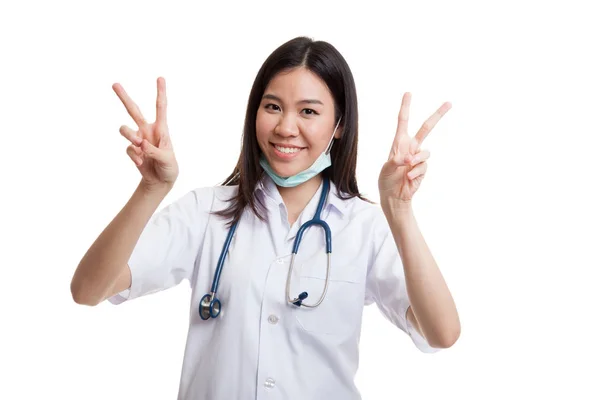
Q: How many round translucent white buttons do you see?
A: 3